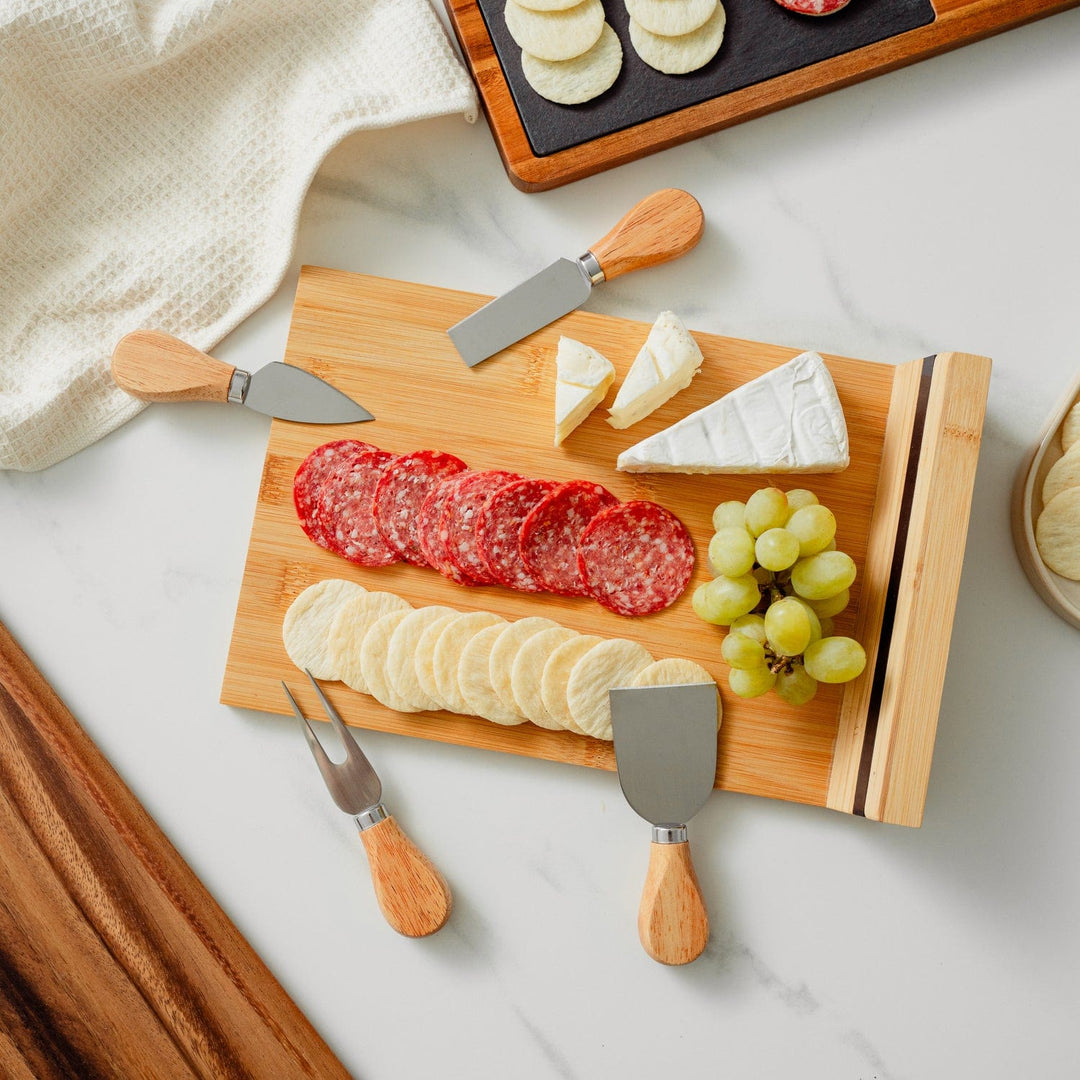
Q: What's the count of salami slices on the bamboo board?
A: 8